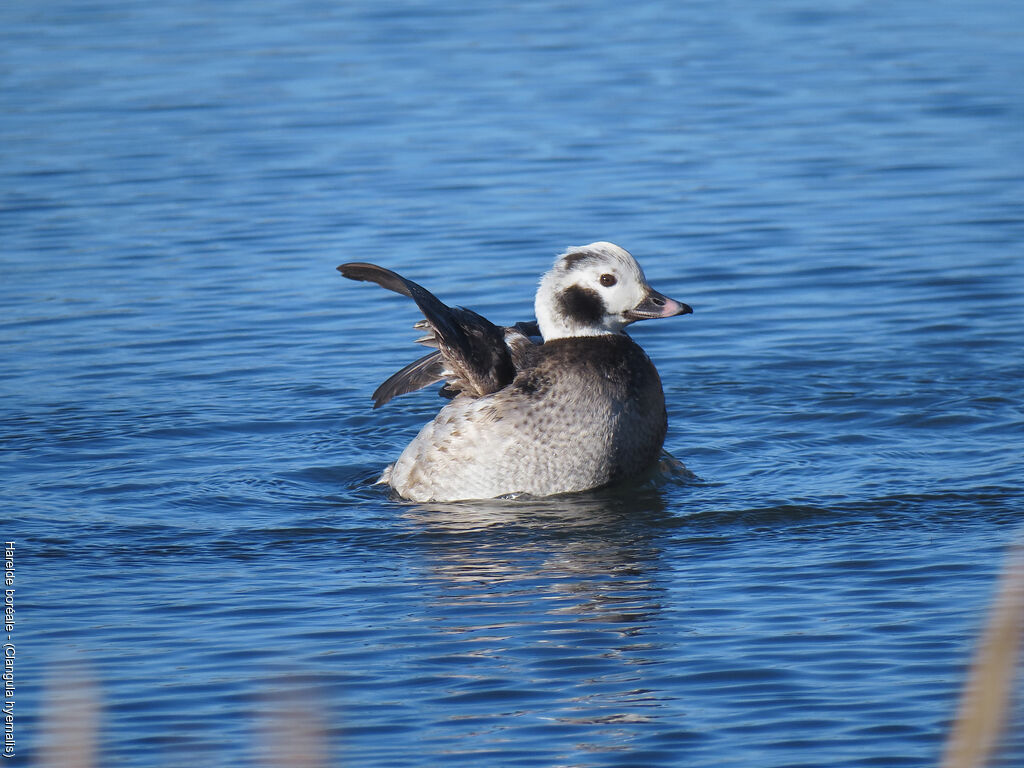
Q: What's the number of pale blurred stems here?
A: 3